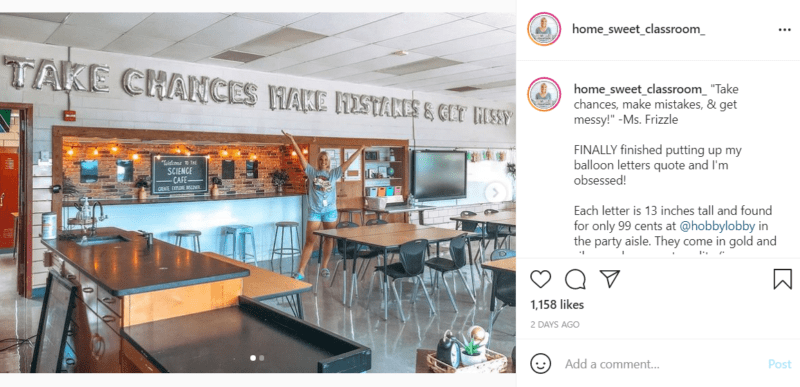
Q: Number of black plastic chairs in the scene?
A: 7